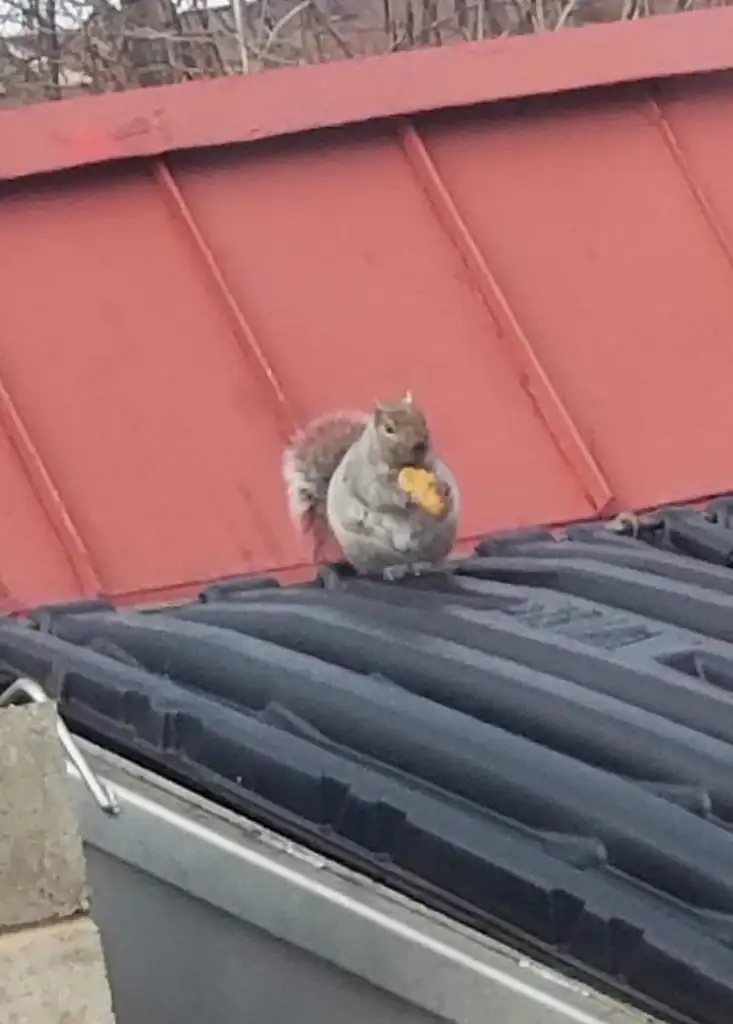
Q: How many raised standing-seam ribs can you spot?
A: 4